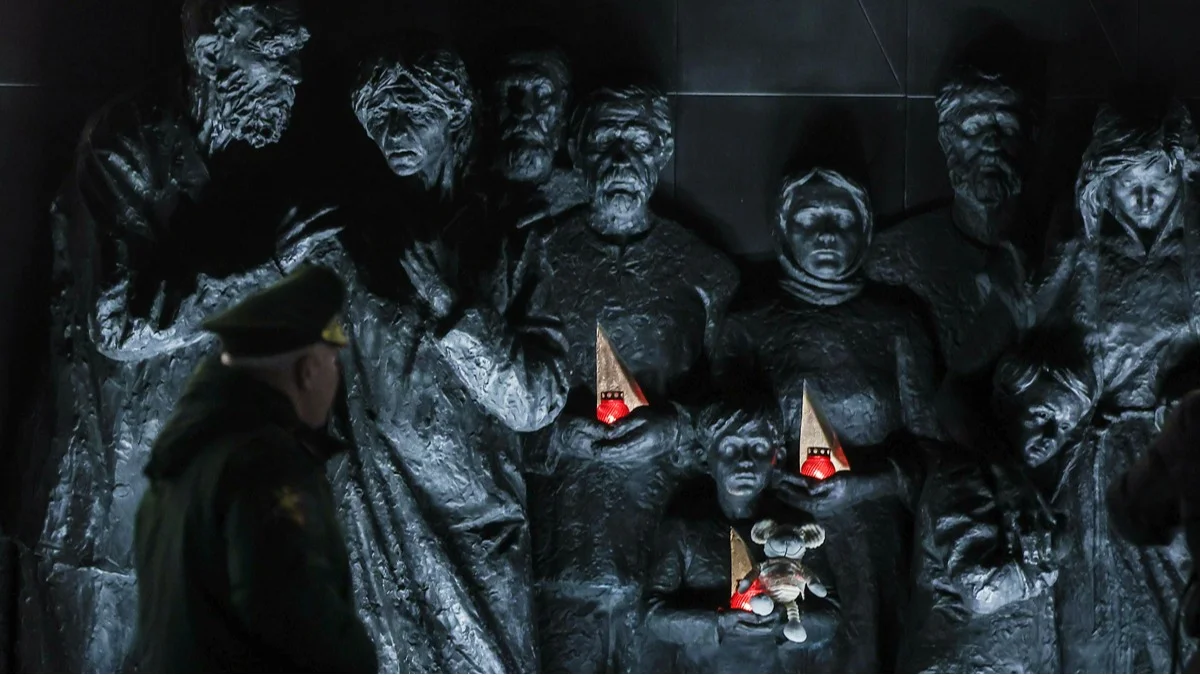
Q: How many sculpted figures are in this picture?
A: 9